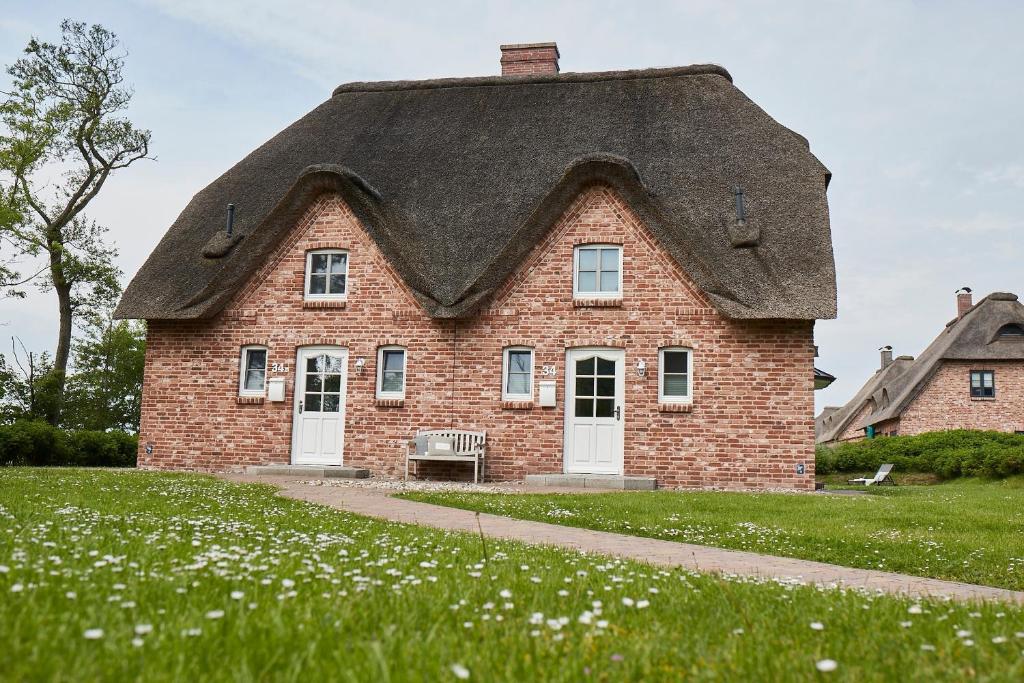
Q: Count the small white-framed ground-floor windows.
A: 4